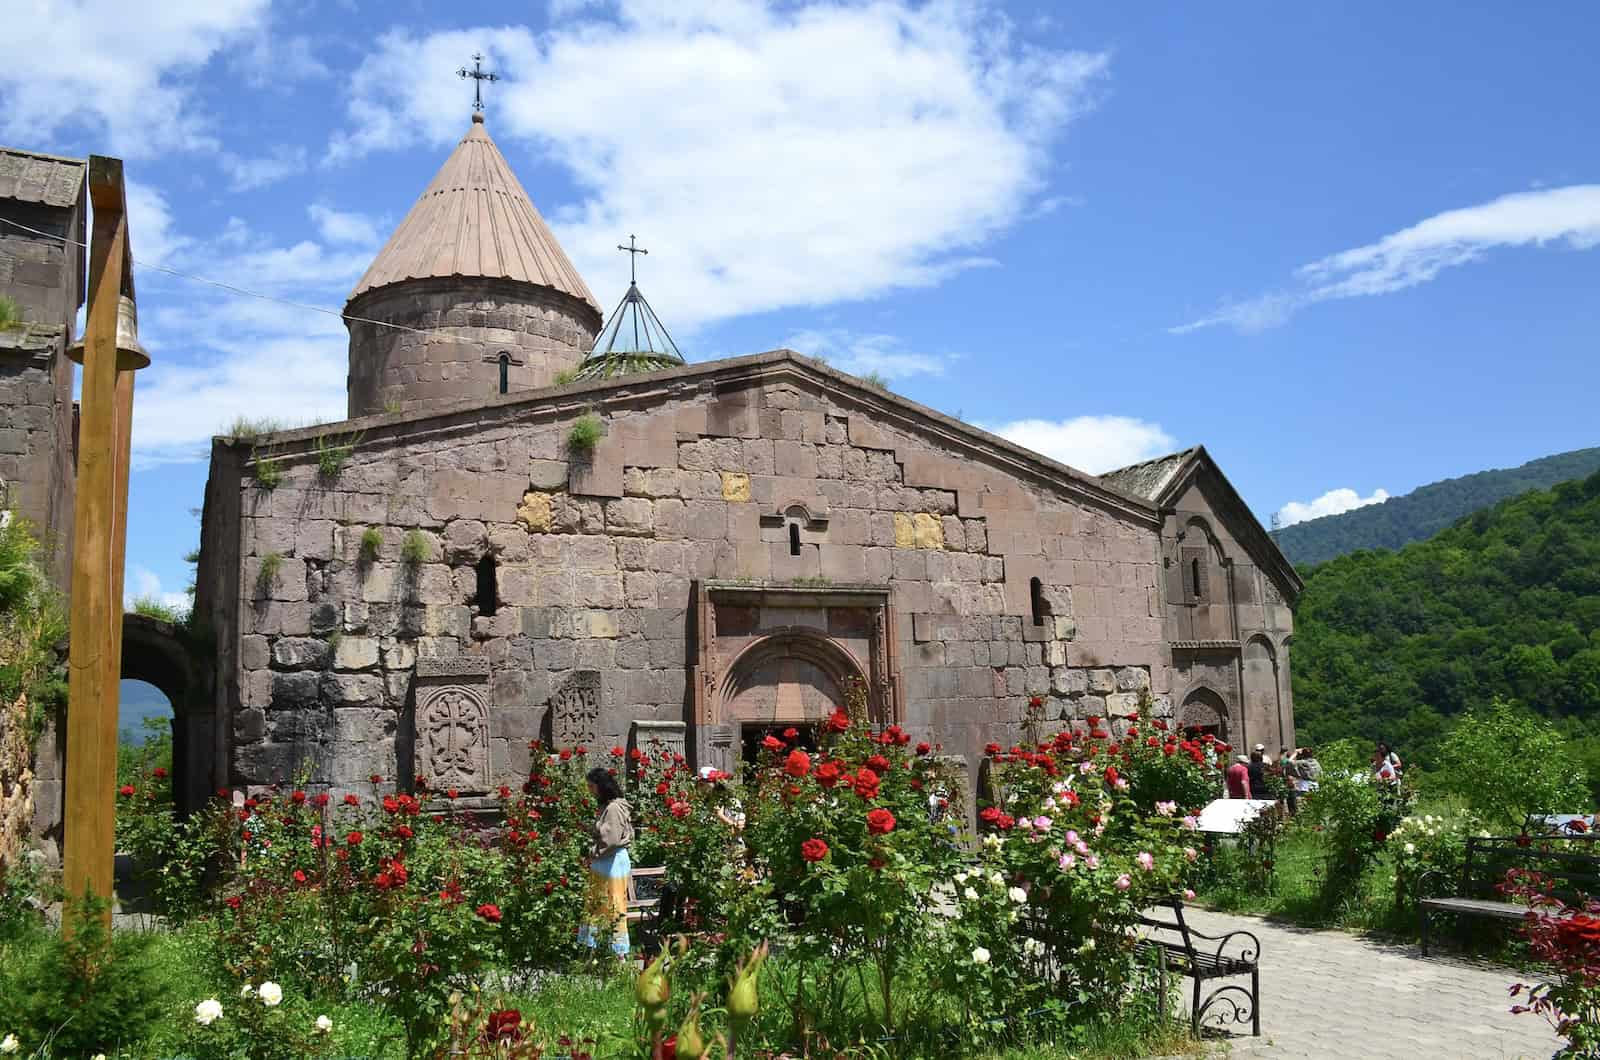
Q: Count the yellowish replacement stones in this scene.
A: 4